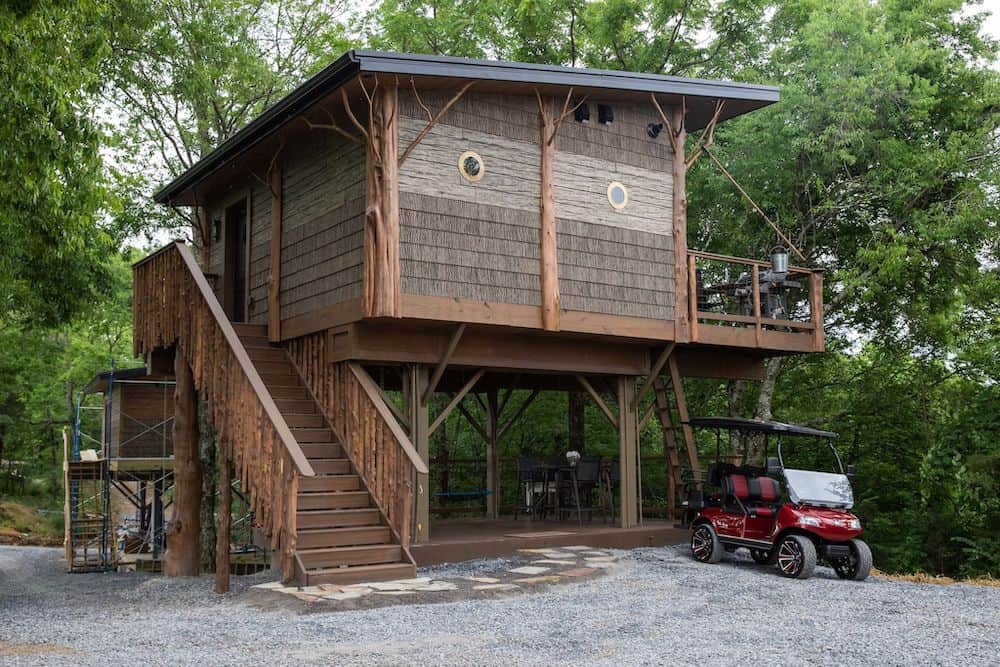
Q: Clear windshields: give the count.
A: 1